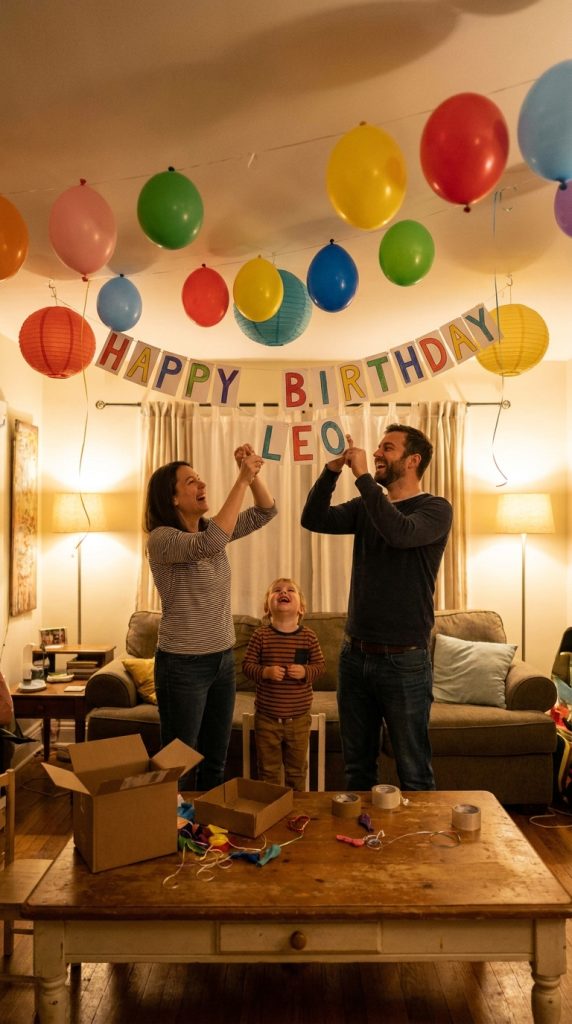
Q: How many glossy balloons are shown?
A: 12